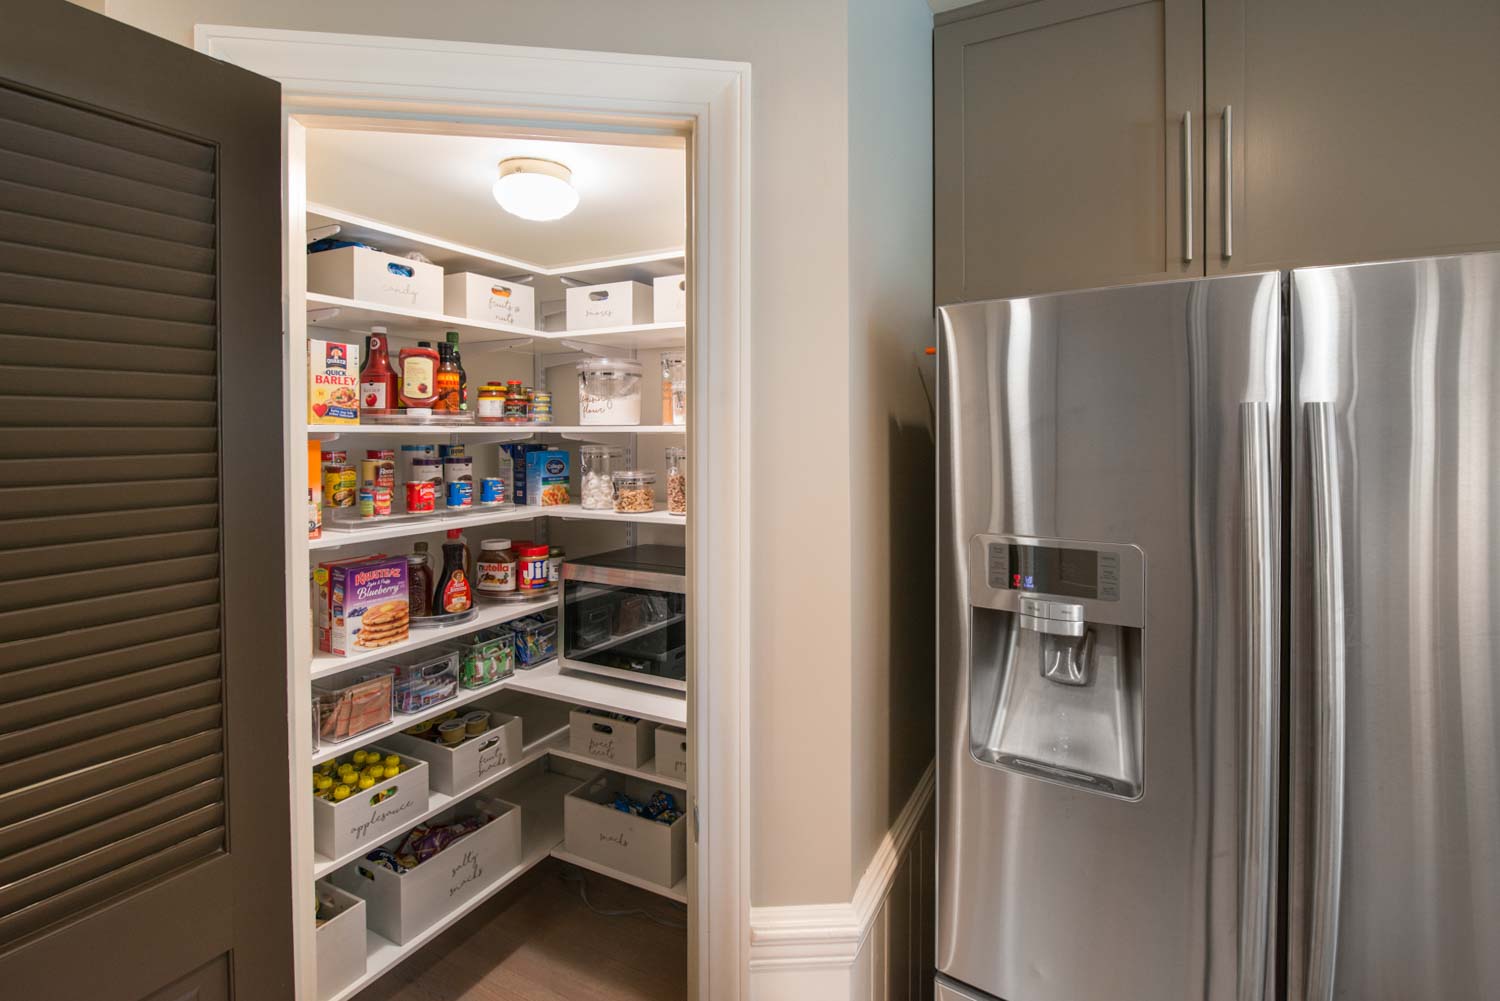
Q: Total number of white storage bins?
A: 11